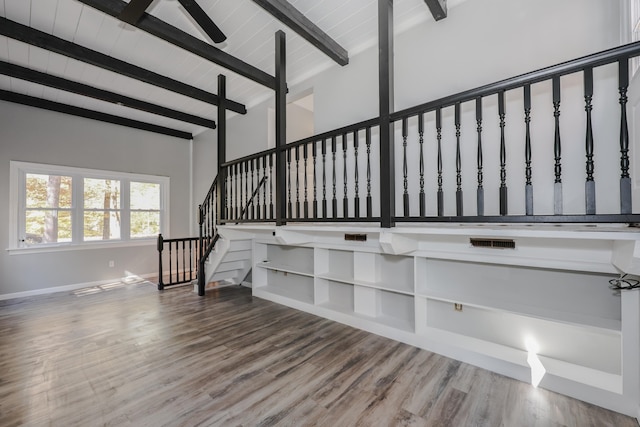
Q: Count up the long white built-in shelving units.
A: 1